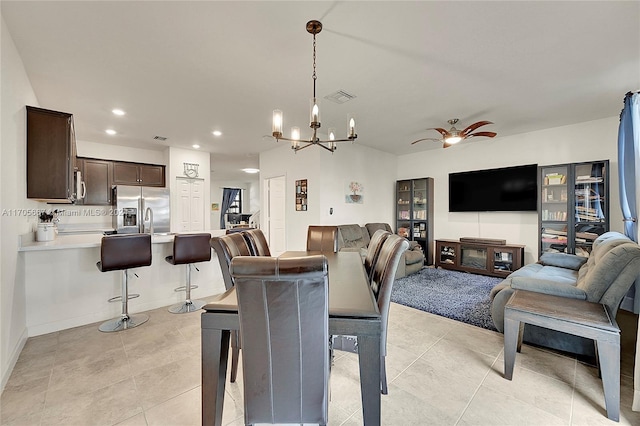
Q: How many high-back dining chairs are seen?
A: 6